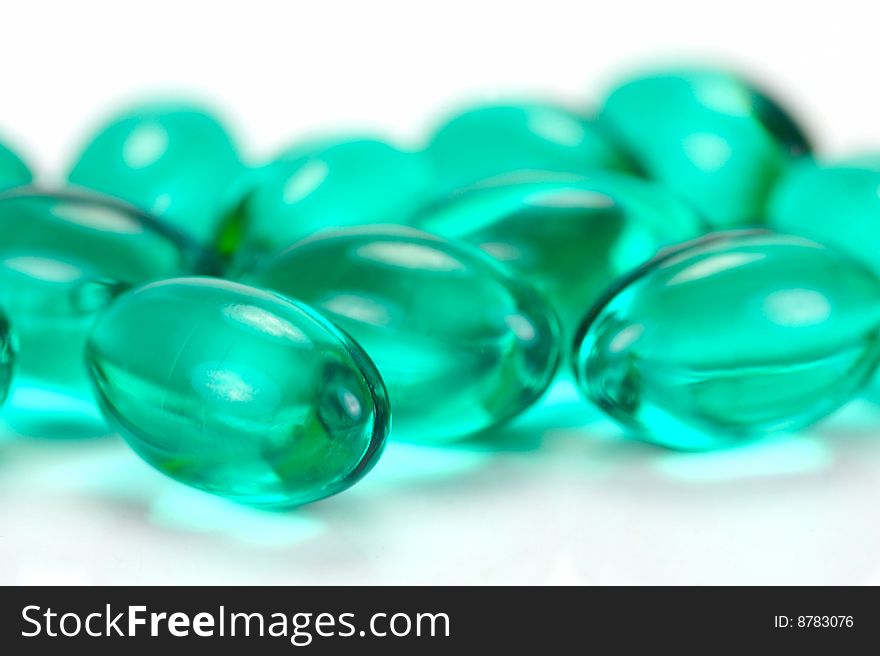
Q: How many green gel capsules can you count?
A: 12